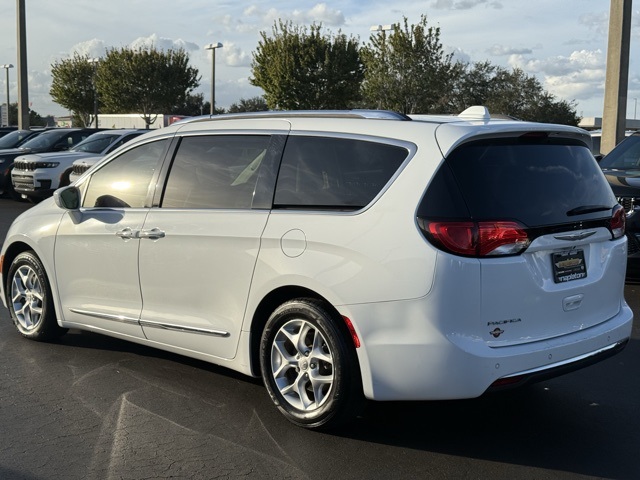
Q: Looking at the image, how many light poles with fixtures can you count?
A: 4